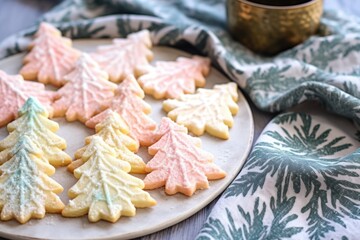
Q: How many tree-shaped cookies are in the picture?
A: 12